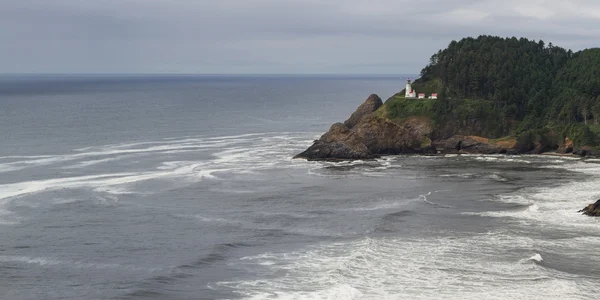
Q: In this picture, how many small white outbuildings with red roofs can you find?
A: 2